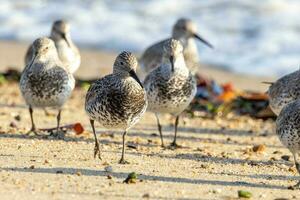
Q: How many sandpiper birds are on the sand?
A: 7